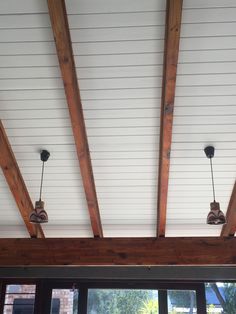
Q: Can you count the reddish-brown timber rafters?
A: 4